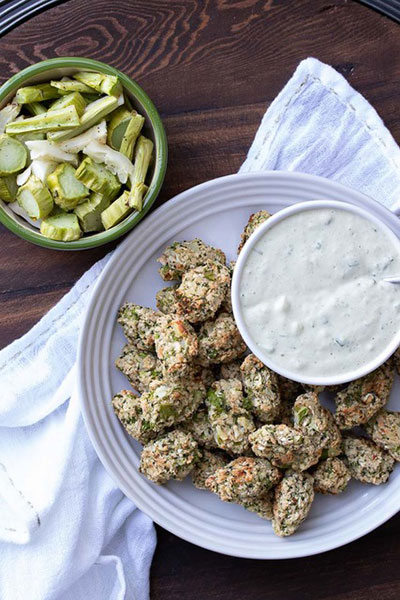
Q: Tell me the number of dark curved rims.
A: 2